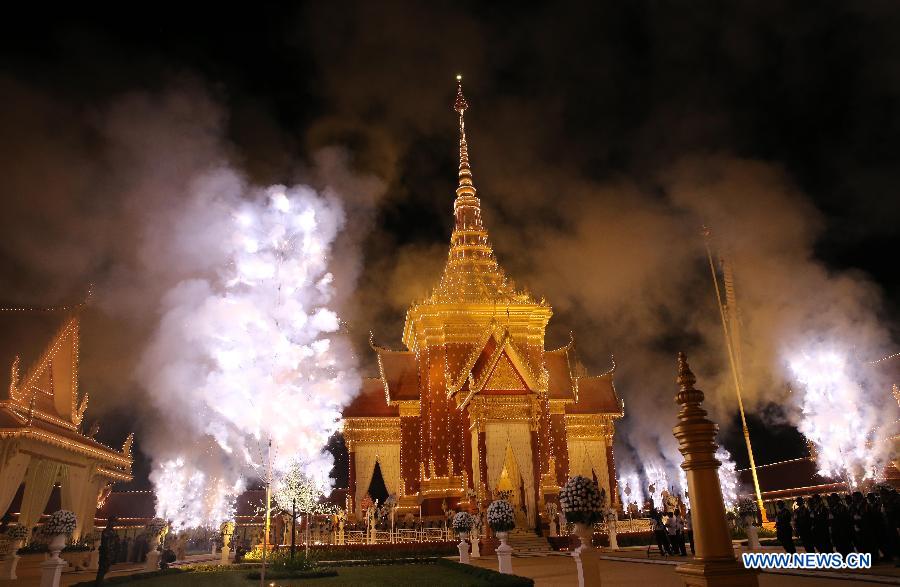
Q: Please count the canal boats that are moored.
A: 0